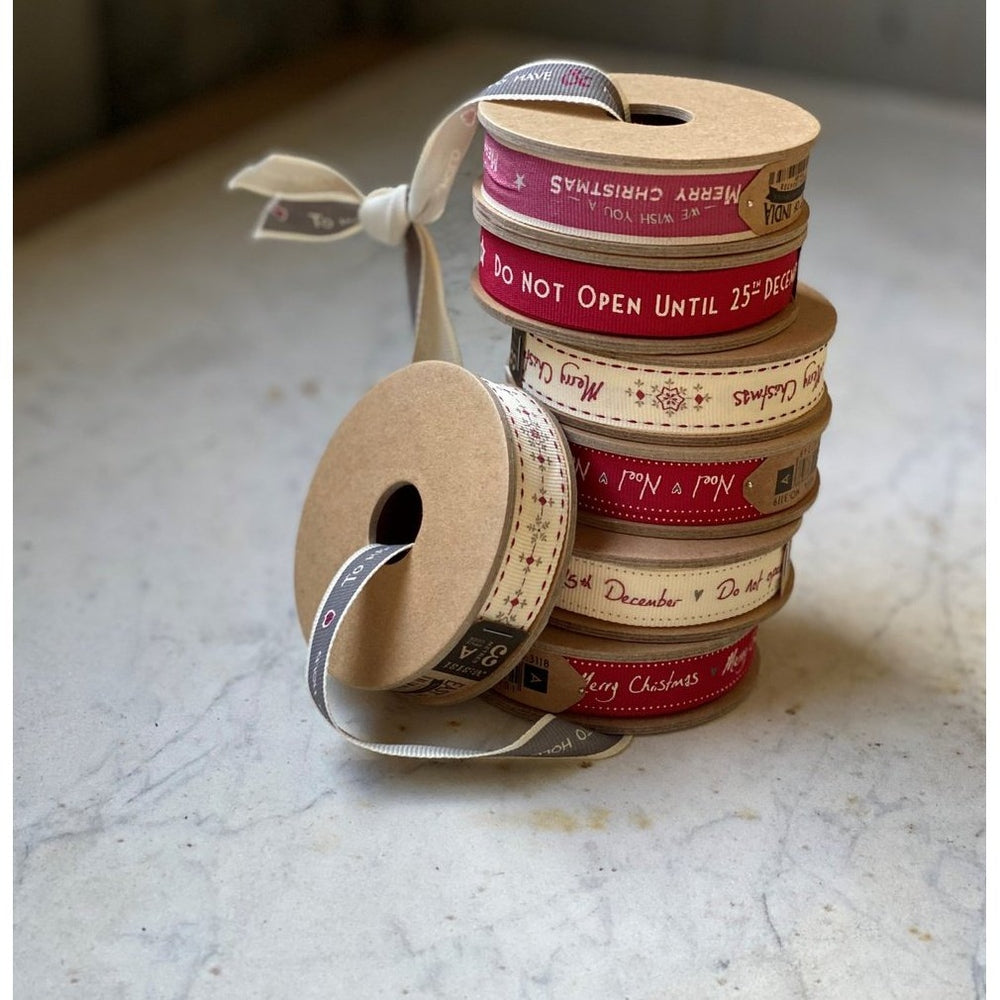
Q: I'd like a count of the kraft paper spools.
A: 7